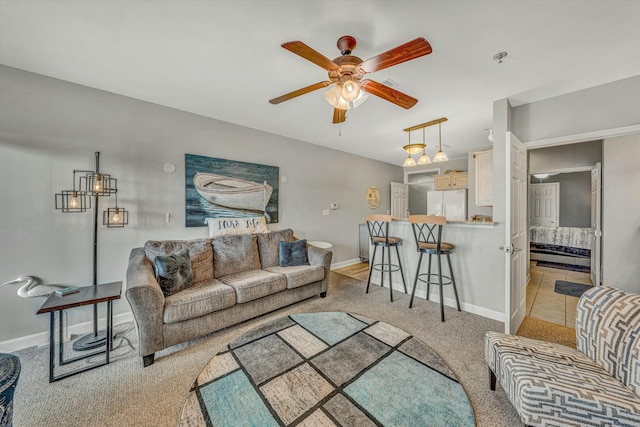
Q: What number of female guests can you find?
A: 0